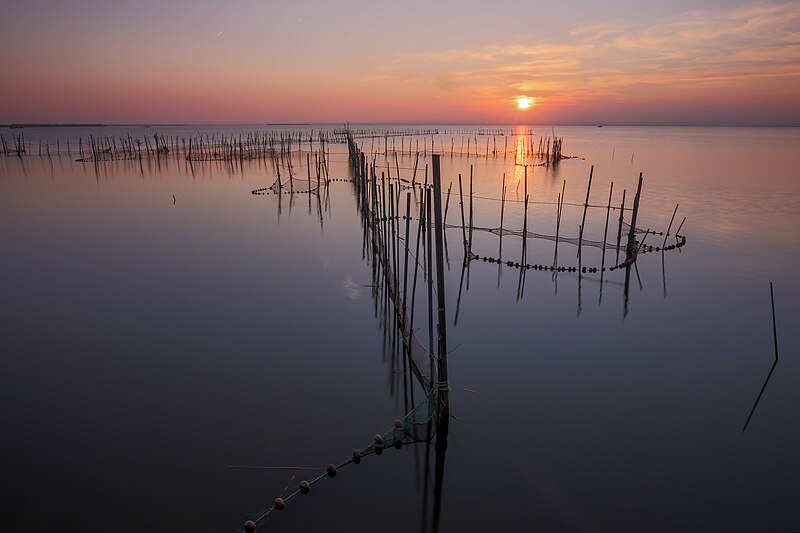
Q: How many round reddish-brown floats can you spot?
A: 7